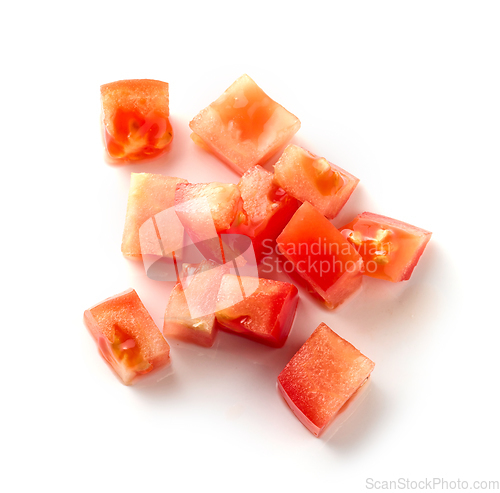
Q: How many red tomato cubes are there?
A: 12